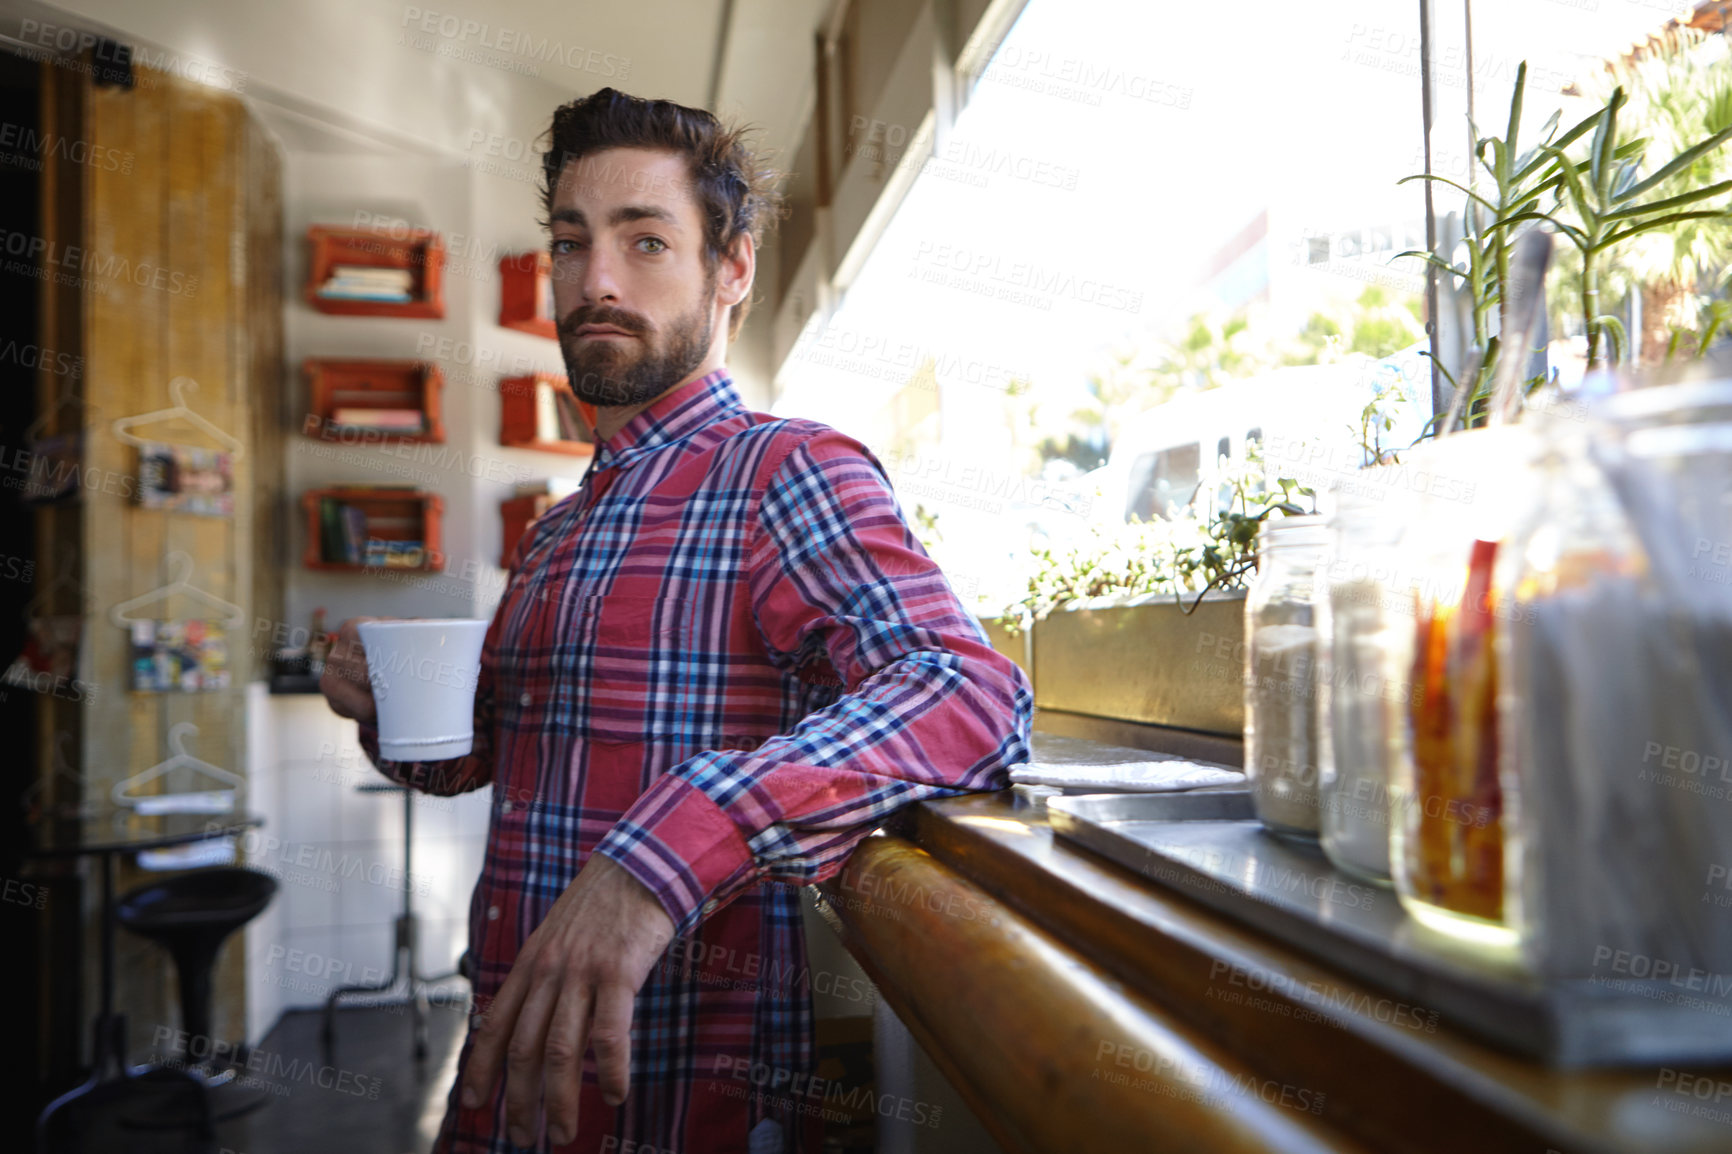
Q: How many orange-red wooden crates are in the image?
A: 6